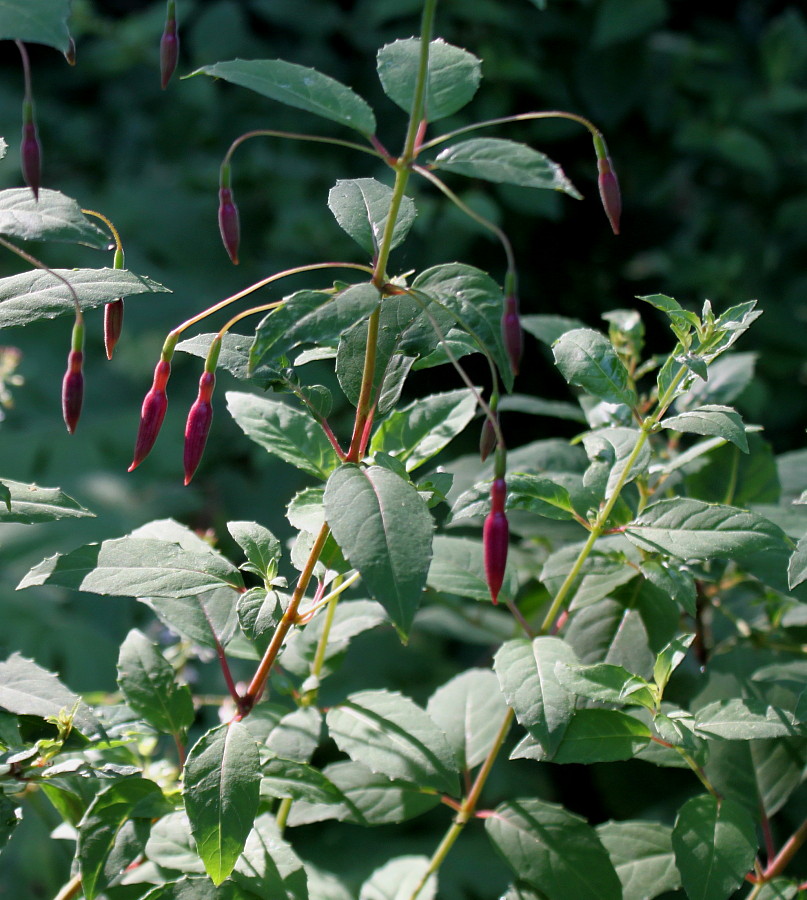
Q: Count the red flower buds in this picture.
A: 11